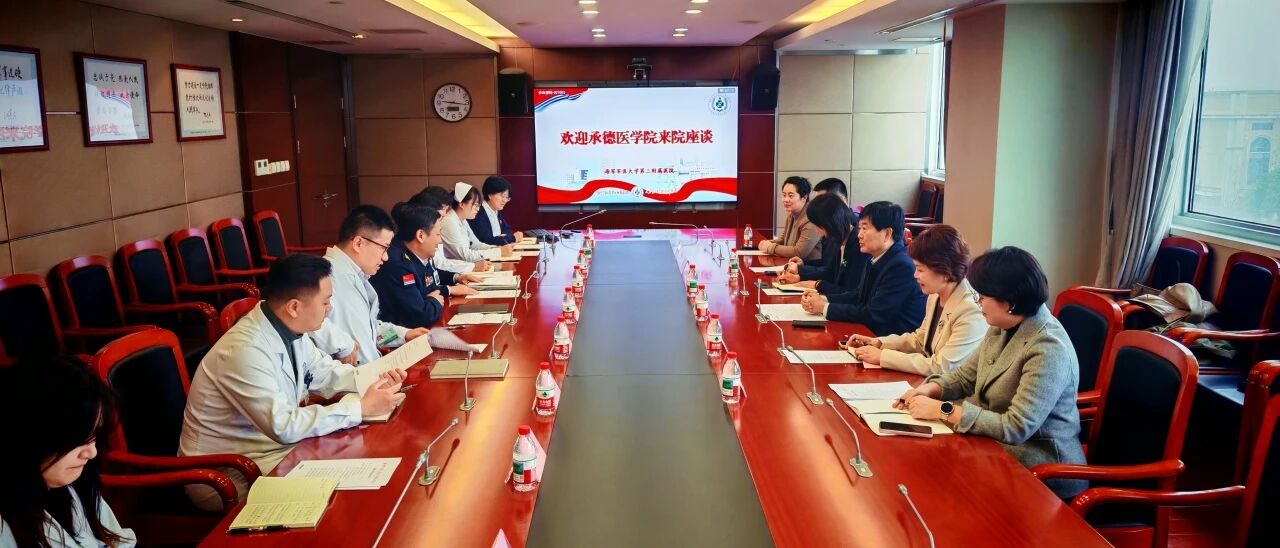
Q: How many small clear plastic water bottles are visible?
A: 14